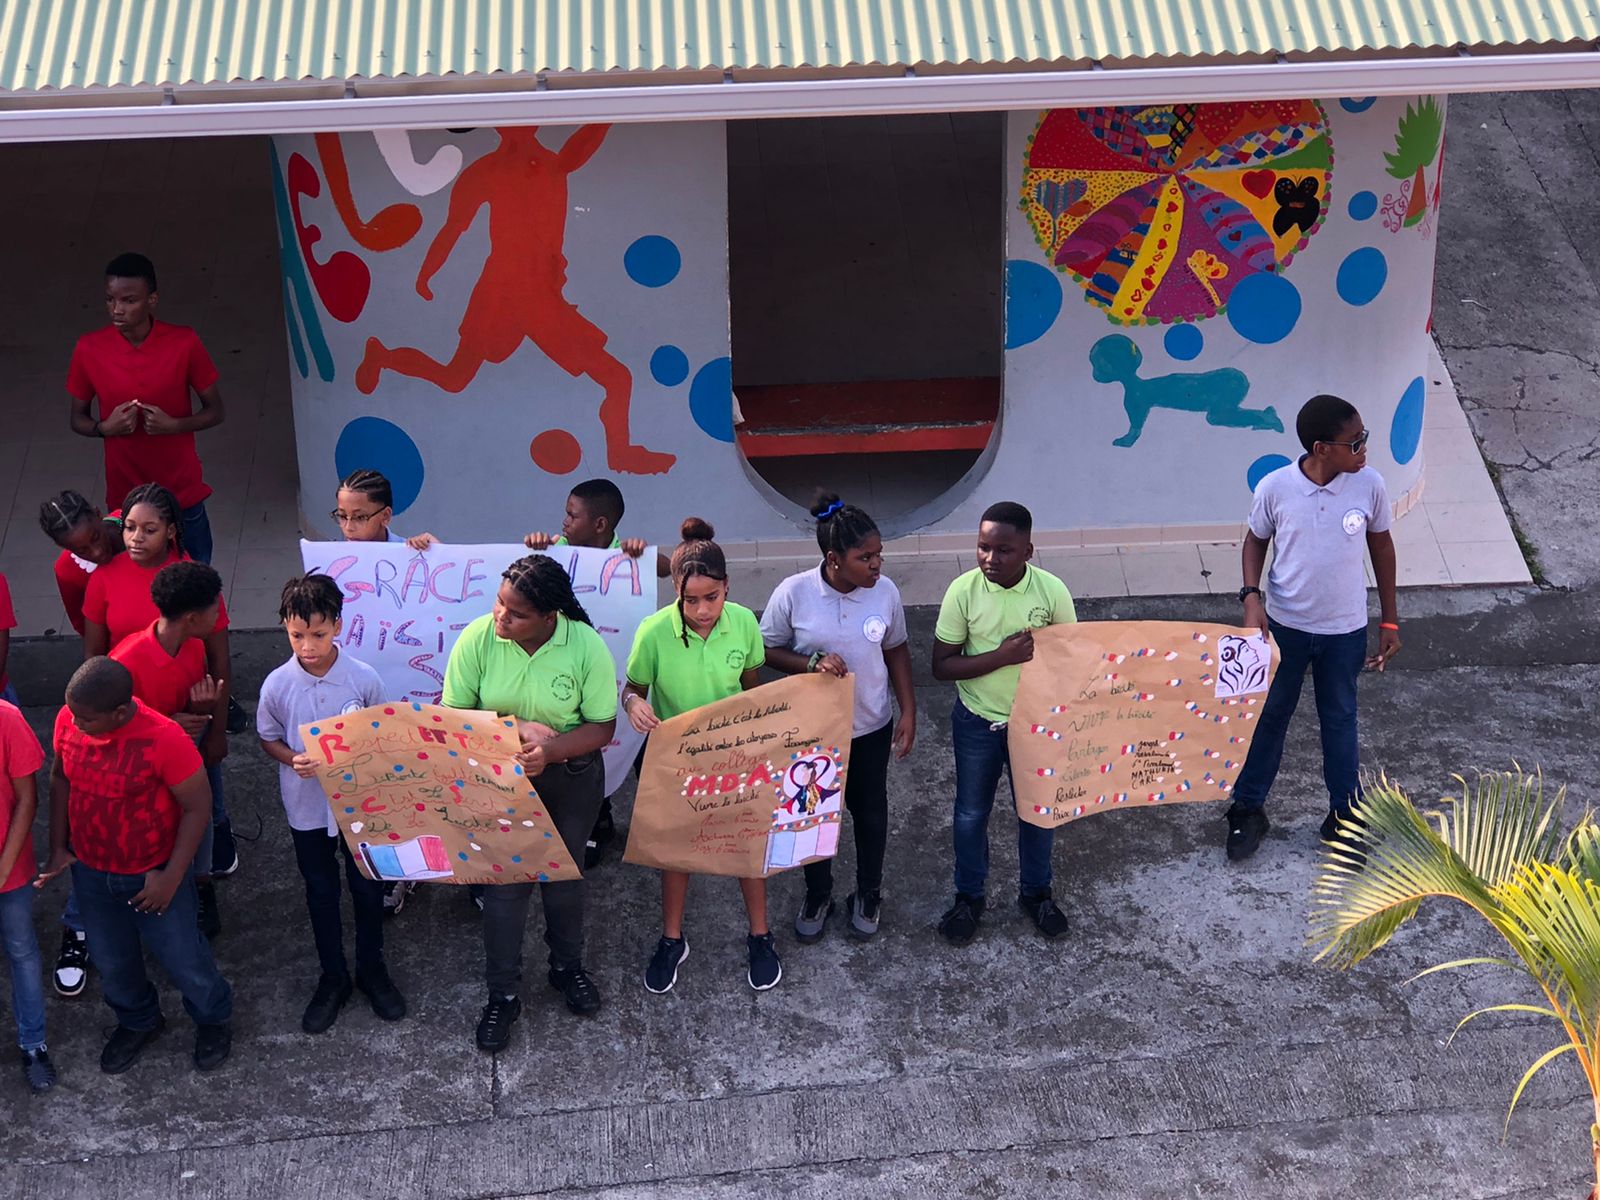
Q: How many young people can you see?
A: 15